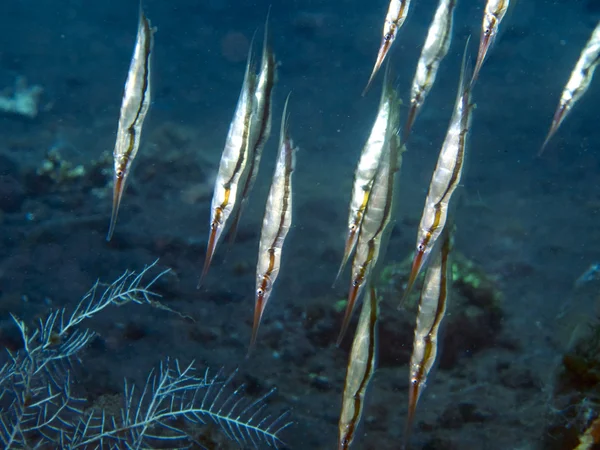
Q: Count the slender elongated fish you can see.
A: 13